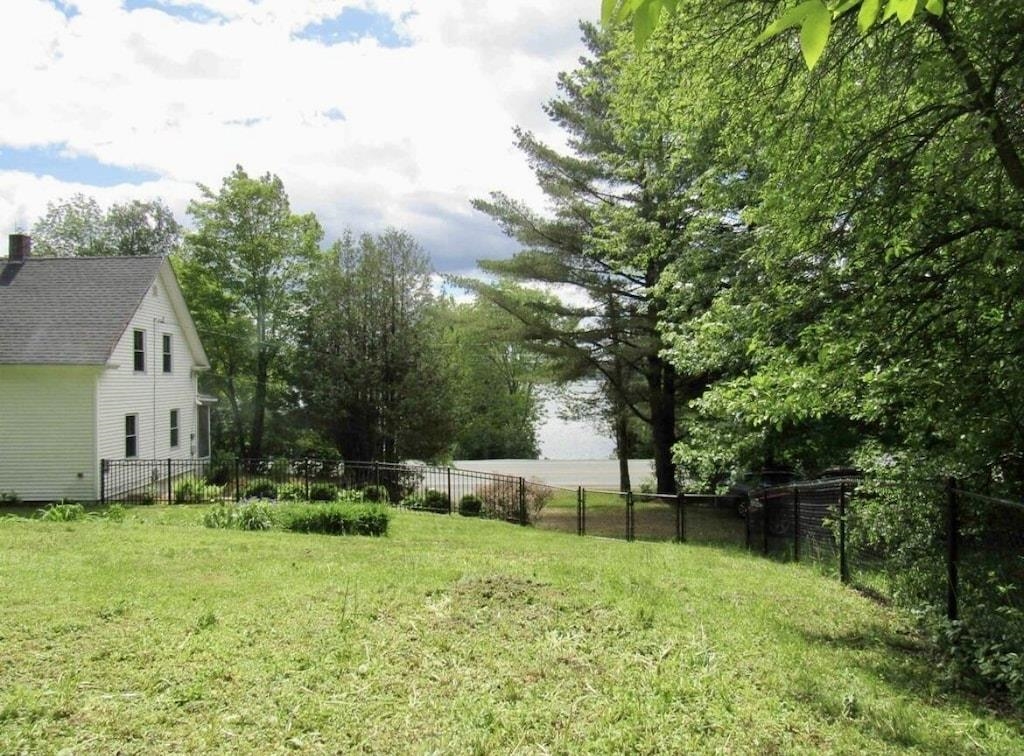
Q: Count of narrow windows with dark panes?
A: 4